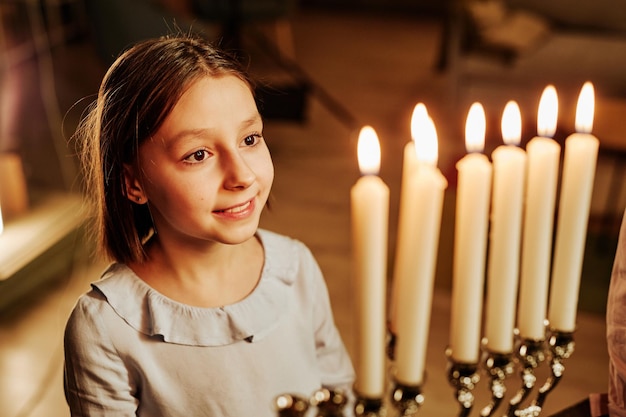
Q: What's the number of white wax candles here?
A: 7